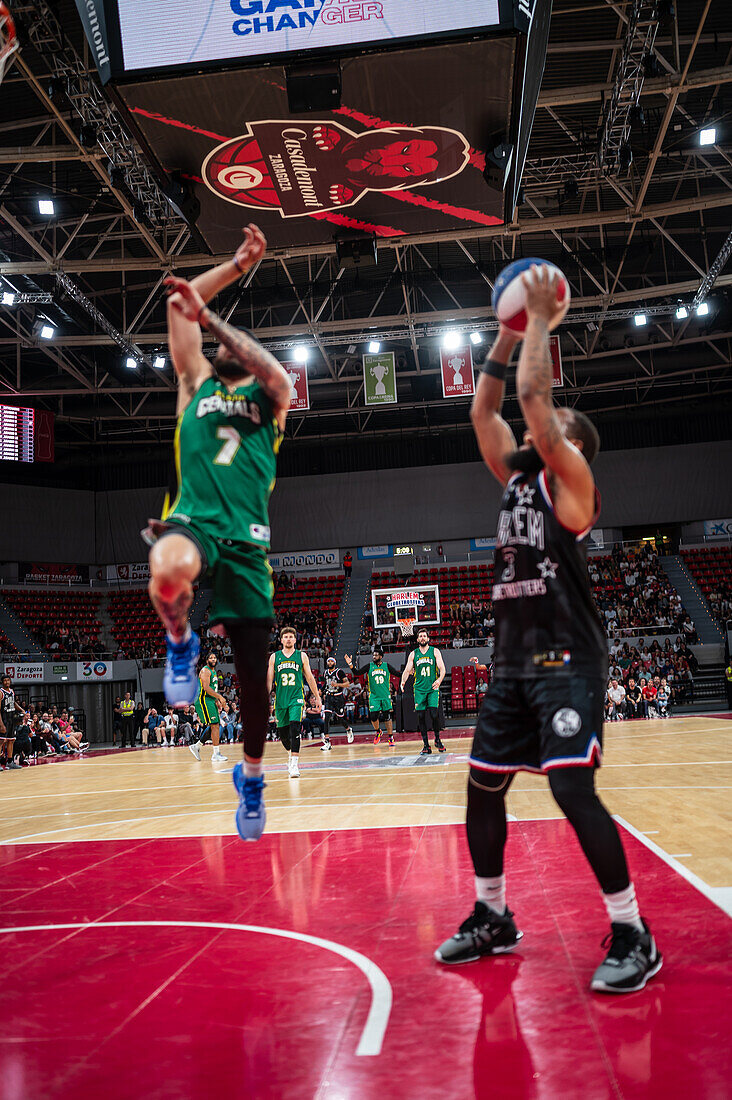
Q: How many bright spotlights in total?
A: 13